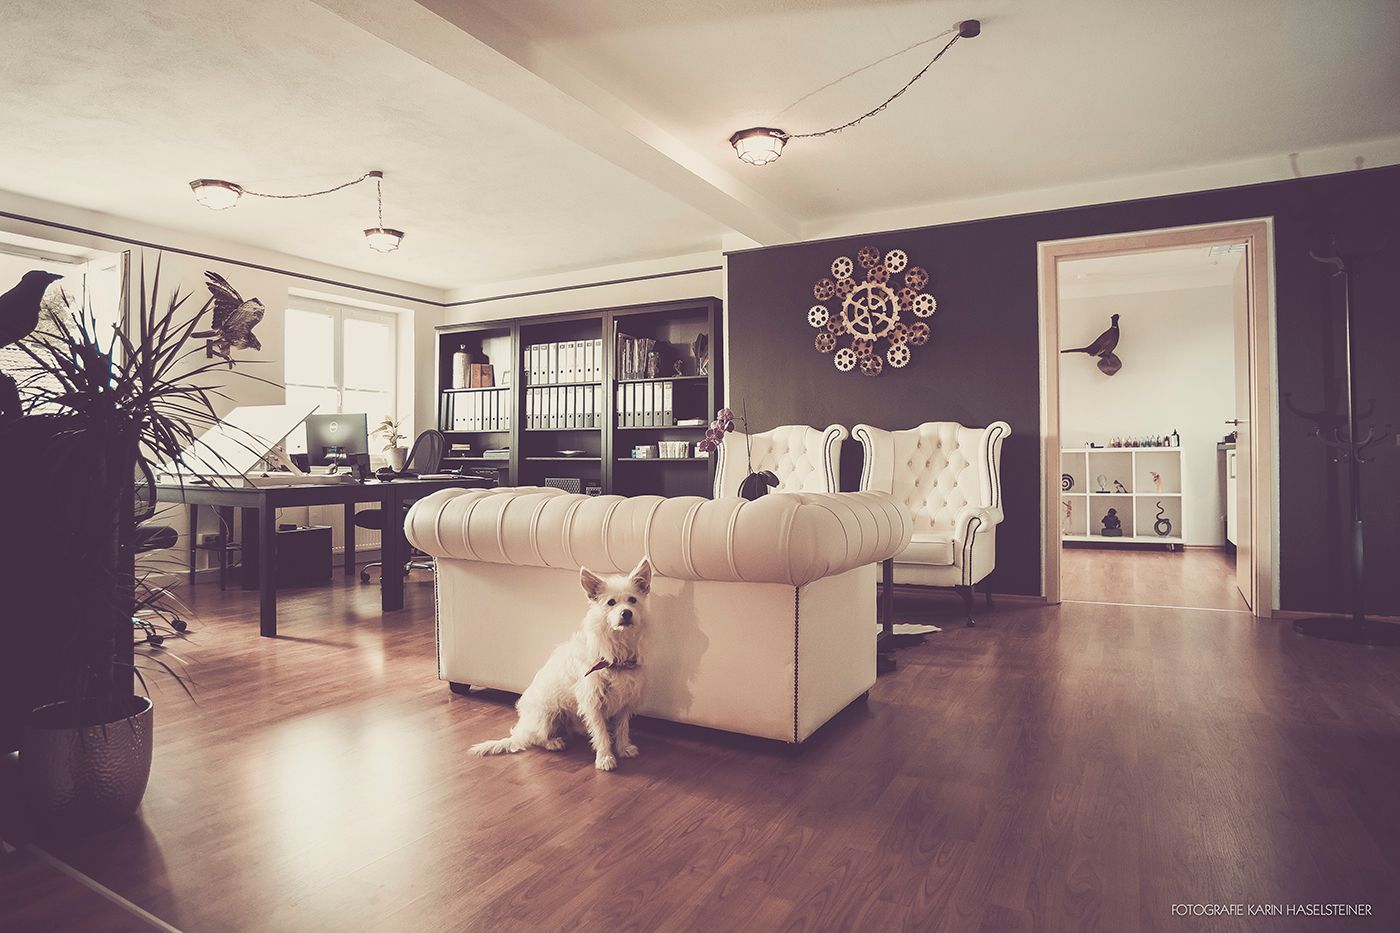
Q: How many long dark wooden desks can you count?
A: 2